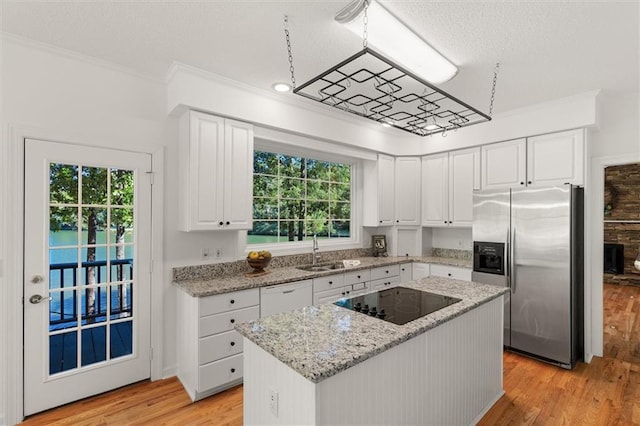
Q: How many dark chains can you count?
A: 3